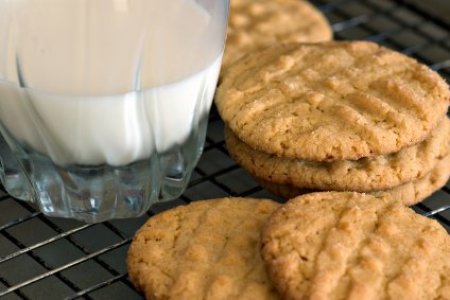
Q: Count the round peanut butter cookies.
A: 6